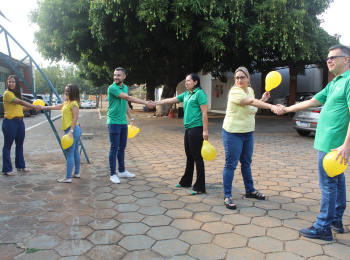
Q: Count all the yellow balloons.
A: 6